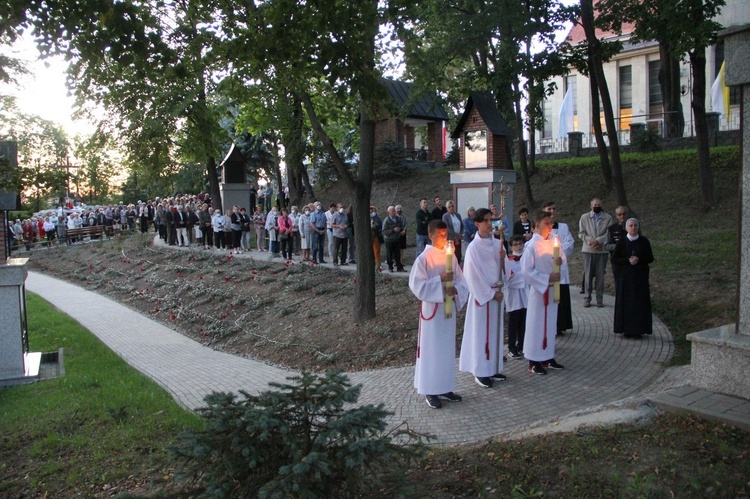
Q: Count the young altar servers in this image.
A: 4